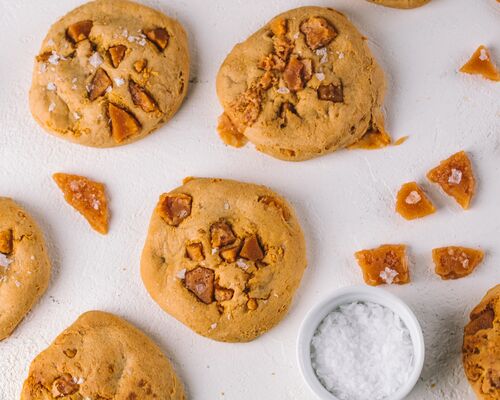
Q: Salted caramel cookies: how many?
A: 7